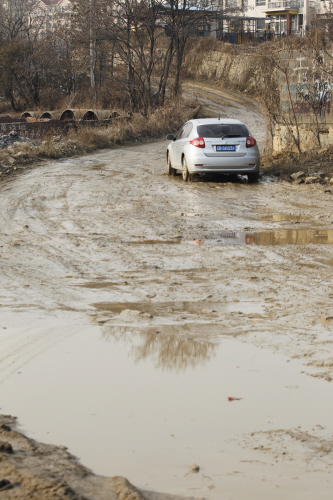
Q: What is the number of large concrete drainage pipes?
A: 5